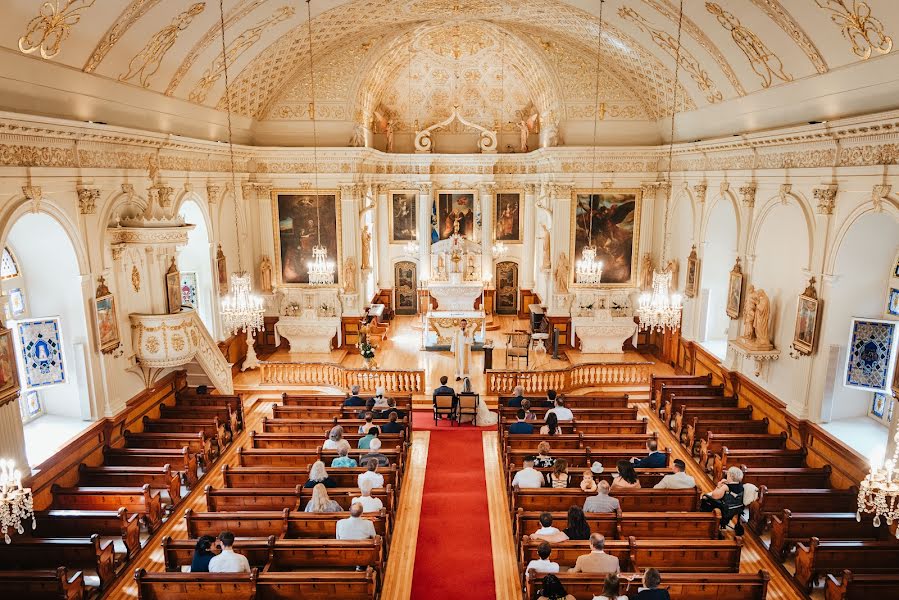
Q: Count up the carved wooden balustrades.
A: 2